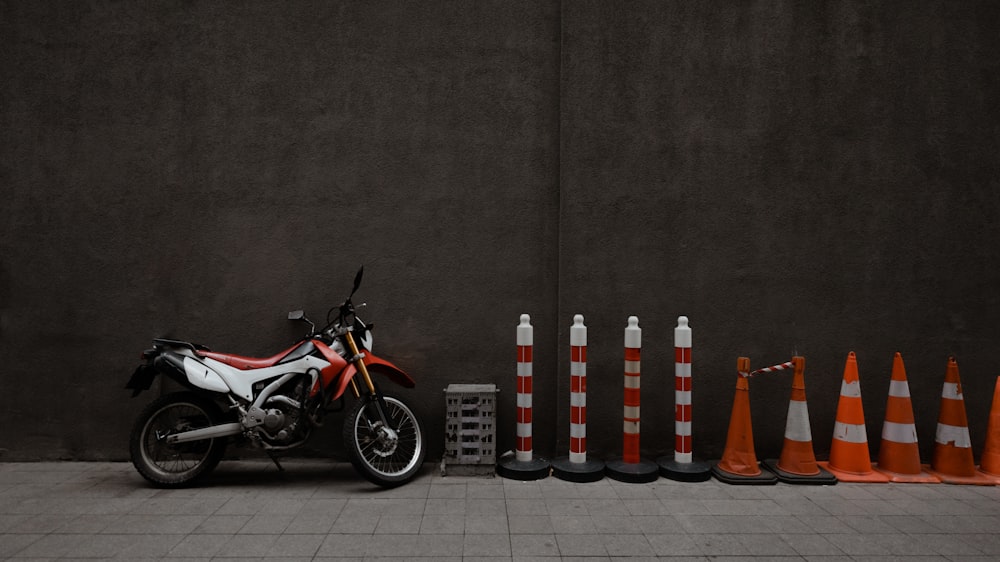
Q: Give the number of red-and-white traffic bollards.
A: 4